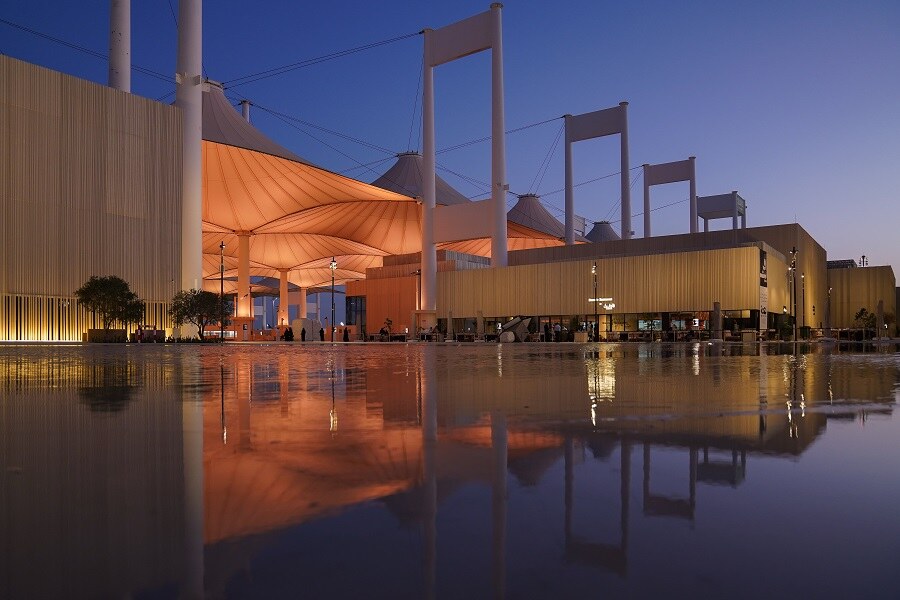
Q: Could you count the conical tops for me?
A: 4